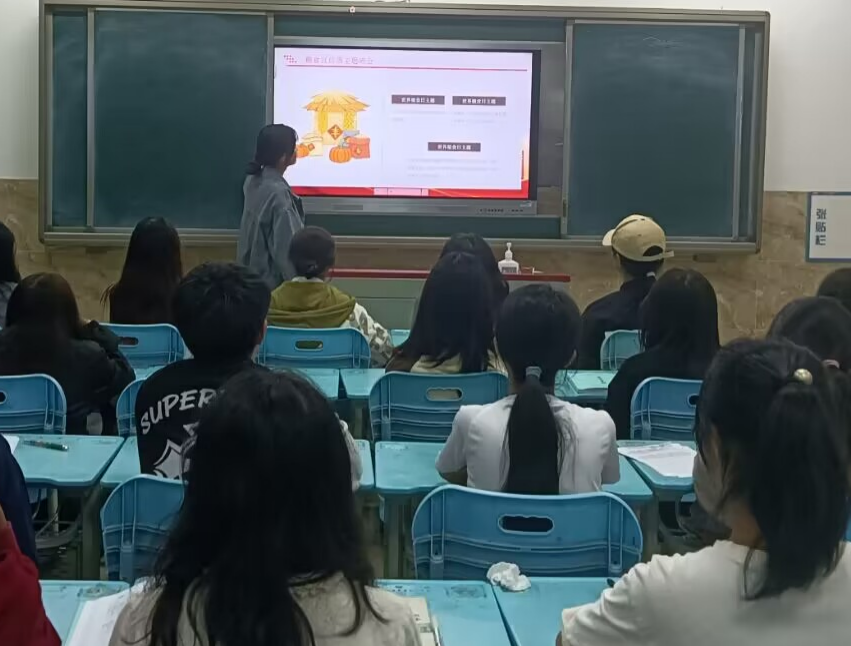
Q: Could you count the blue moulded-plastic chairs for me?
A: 9